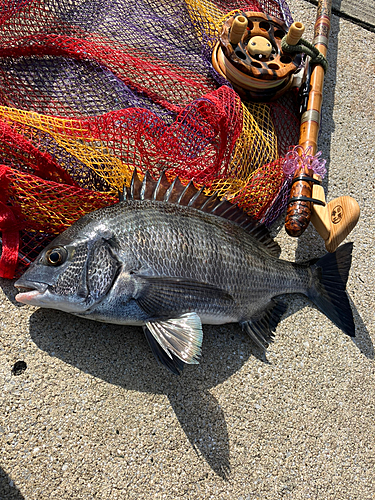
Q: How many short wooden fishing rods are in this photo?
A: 1